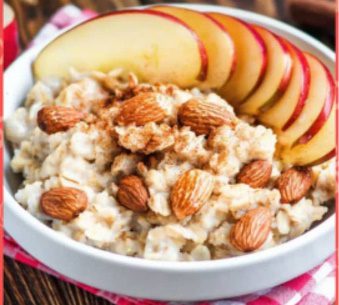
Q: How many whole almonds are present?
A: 9